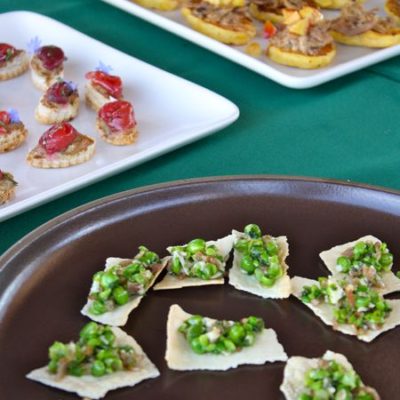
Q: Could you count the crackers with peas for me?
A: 8